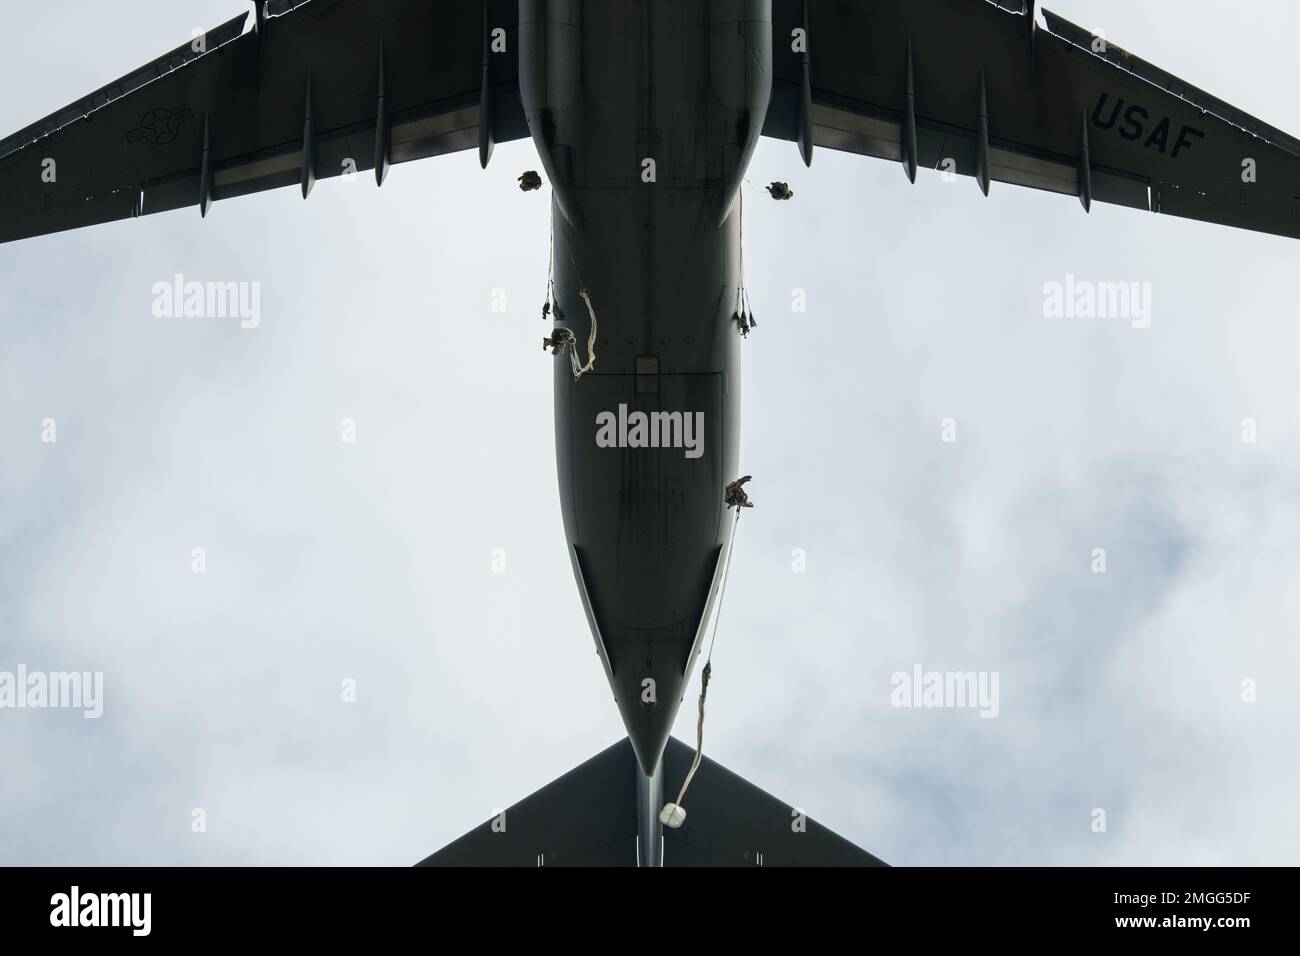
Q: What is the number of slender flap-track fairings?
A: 8